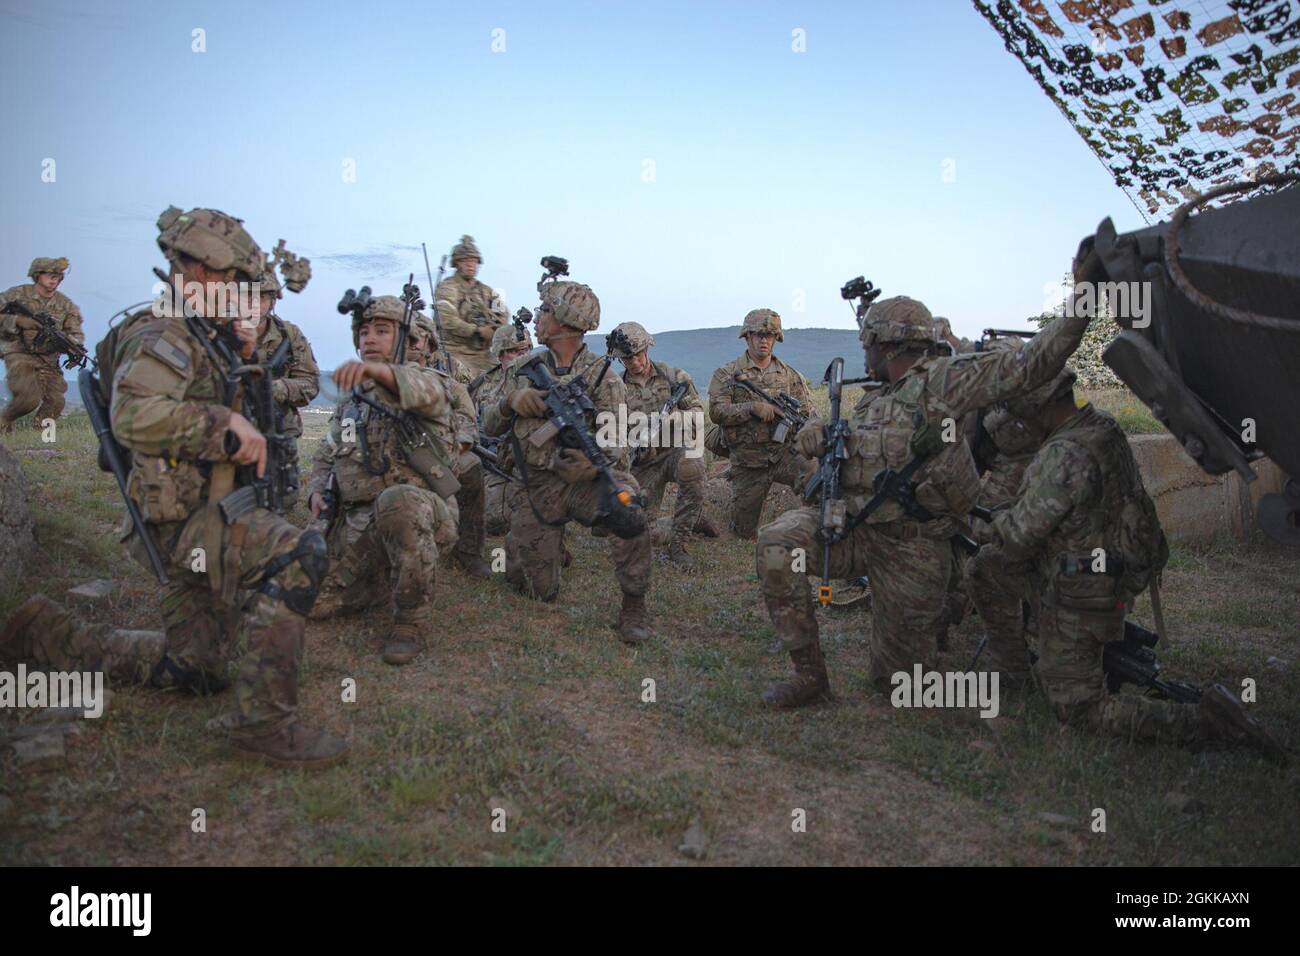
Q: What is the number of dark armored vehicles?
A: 1